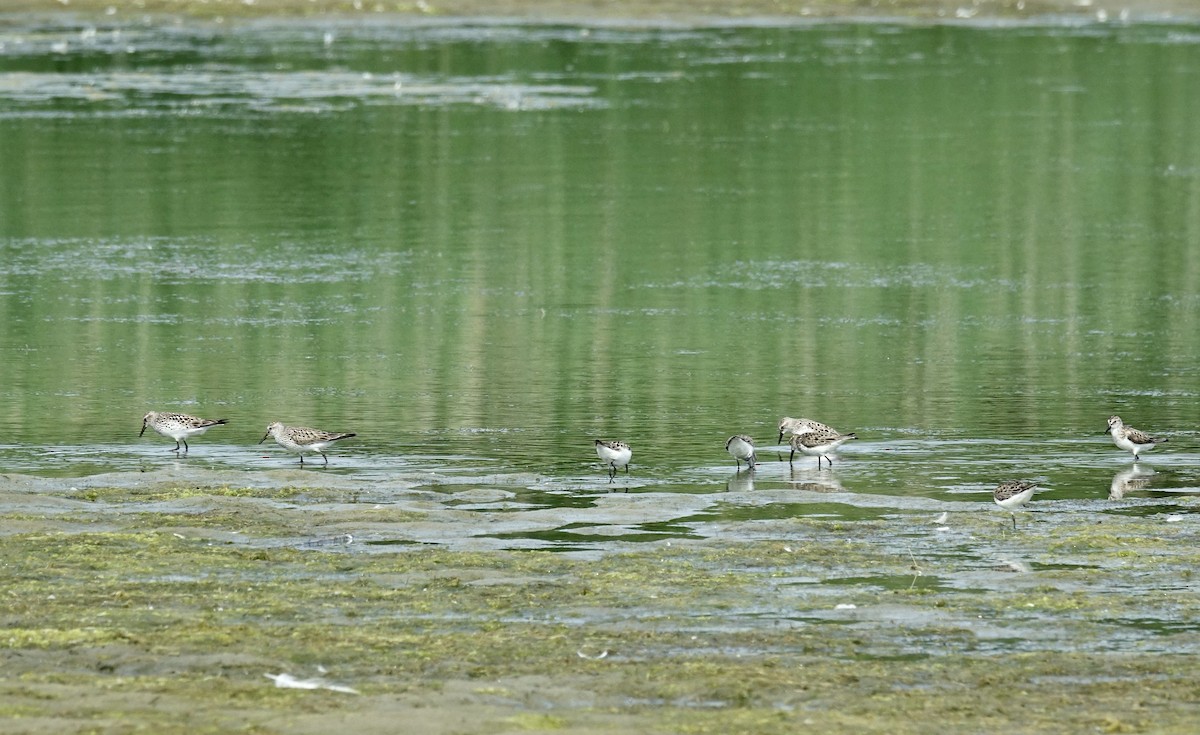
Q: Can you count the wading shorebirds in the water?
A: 8